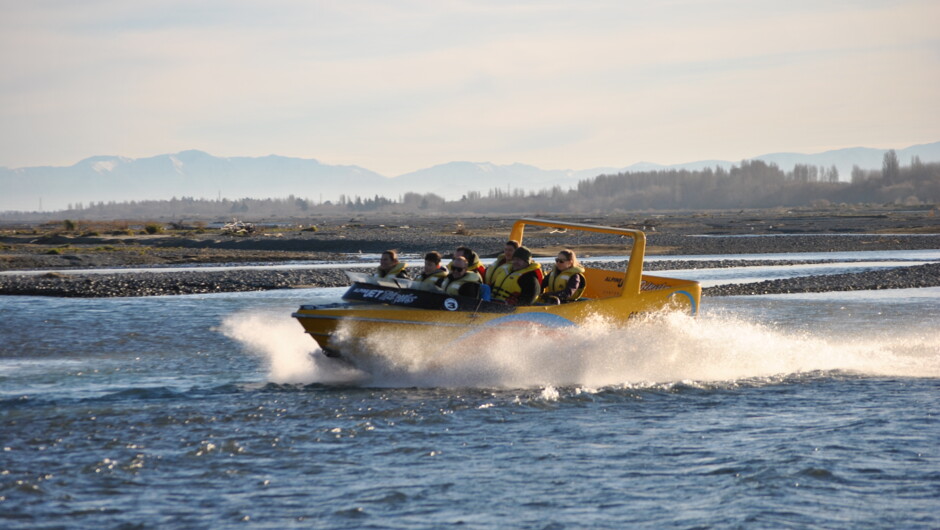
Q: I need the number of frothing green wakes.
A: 0